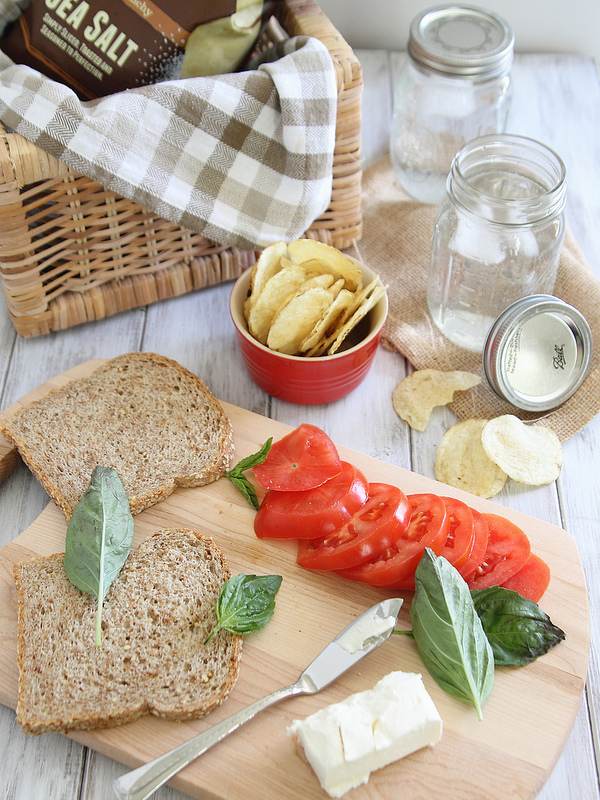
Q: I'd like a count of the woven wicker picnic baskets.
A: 1